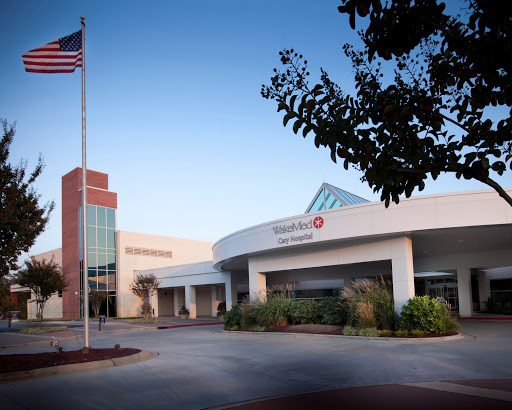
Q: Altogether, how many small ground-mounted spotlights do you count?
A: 3